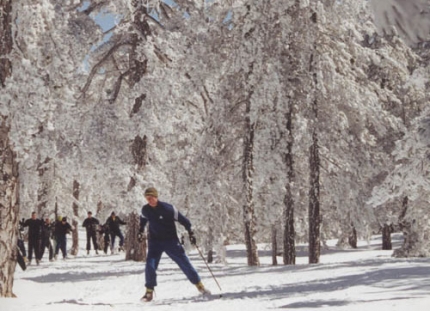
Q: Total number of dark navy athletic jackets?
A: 1